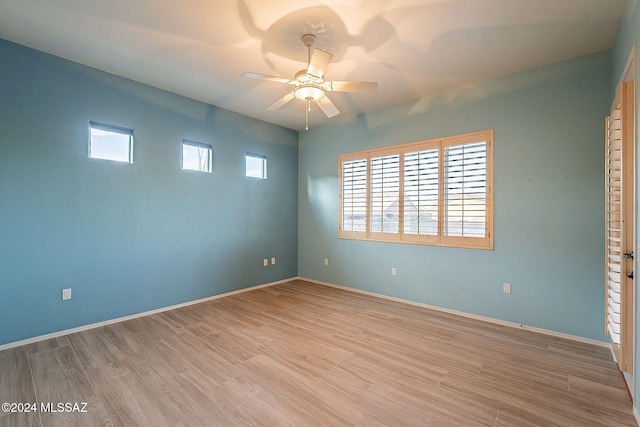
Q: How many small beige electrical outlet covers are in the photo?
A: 6